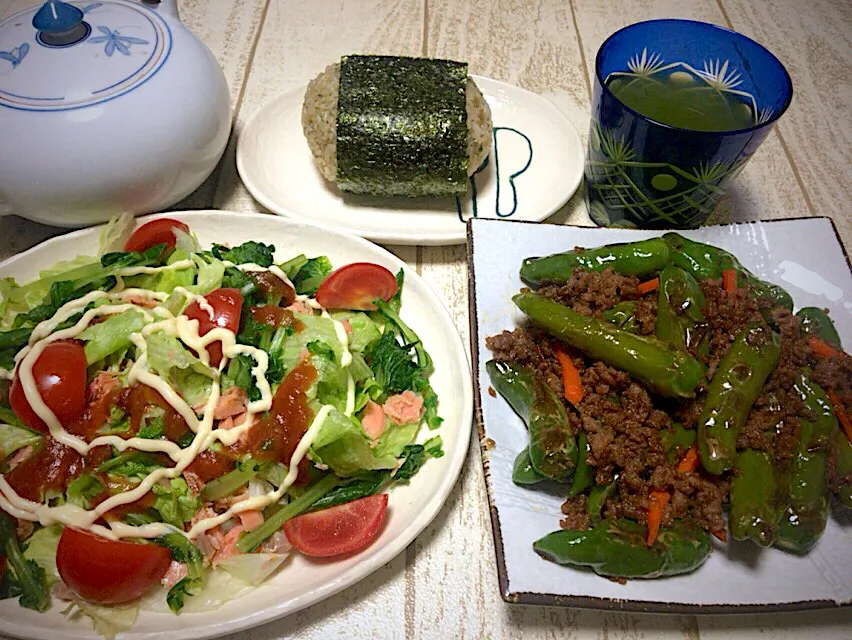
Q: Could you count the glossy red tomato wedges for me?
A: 6